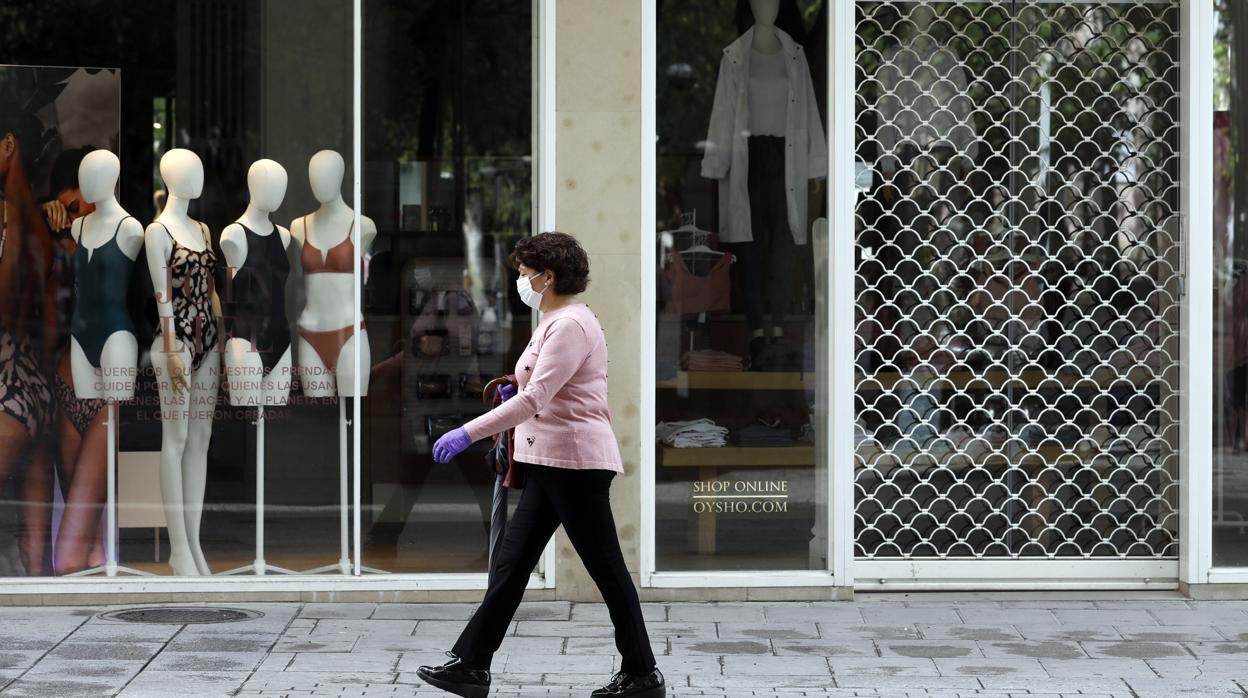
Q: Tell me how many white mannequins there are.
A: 5